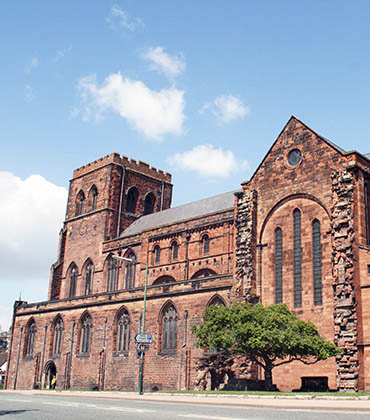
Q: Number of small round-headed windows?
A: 3